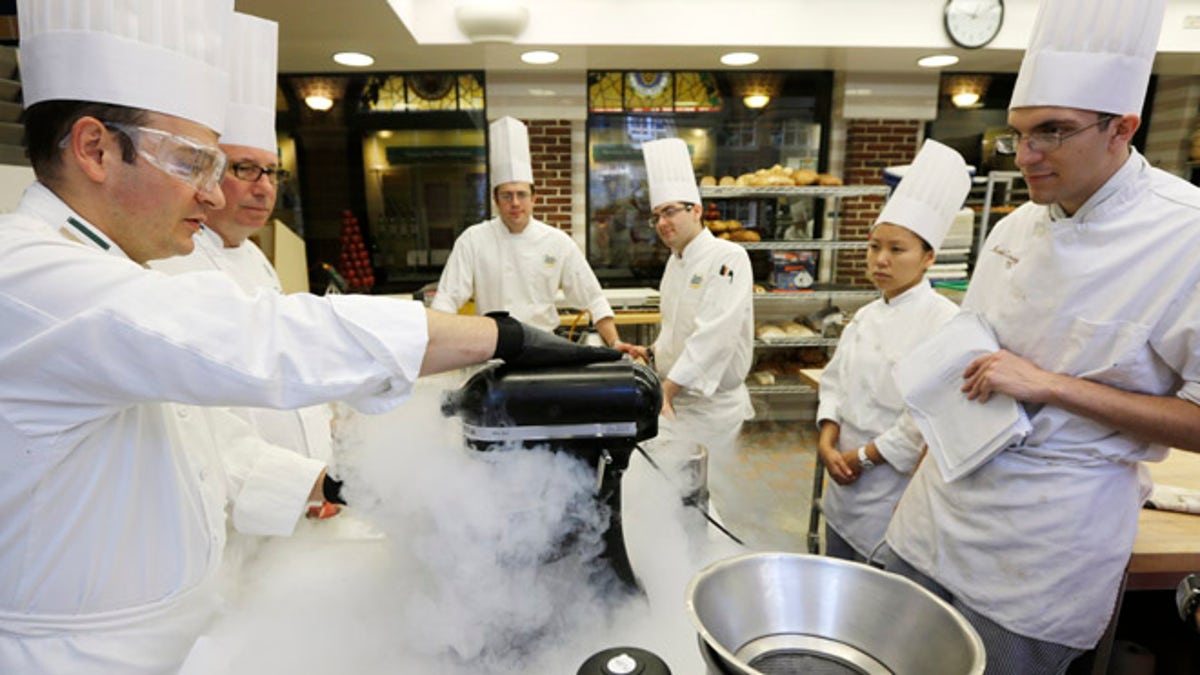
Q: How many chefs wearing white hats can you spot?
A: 6